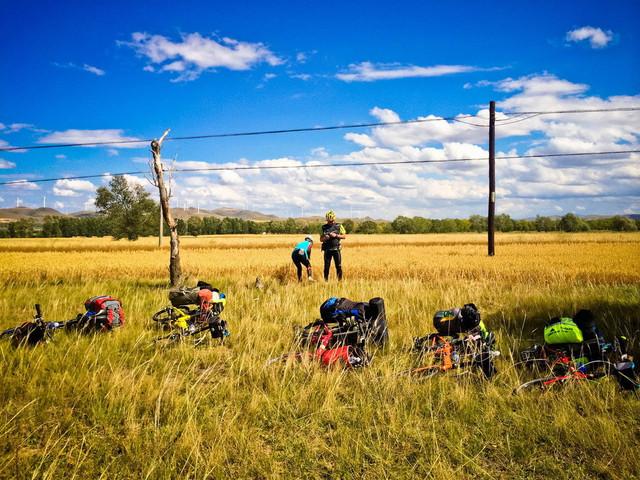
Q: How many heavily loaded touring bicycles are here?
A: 5